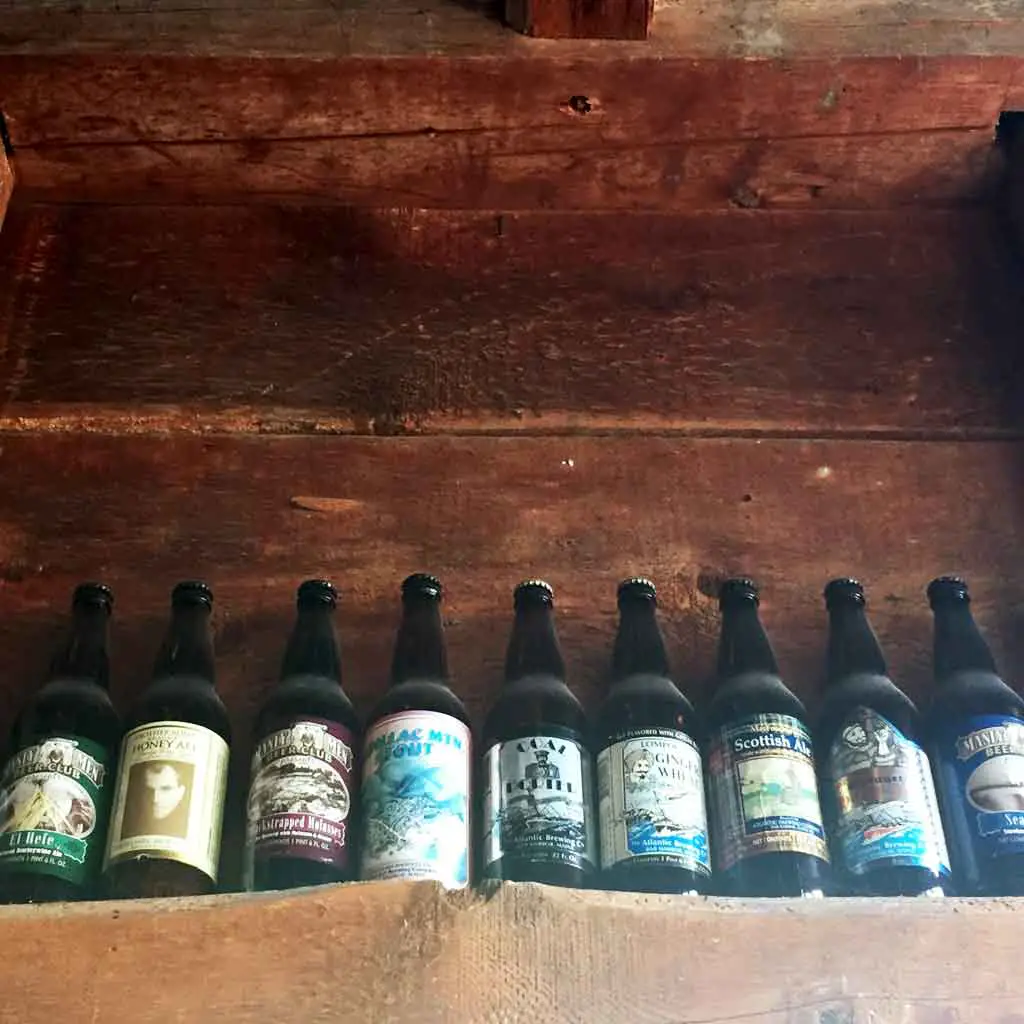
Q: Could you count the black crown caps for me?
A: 7